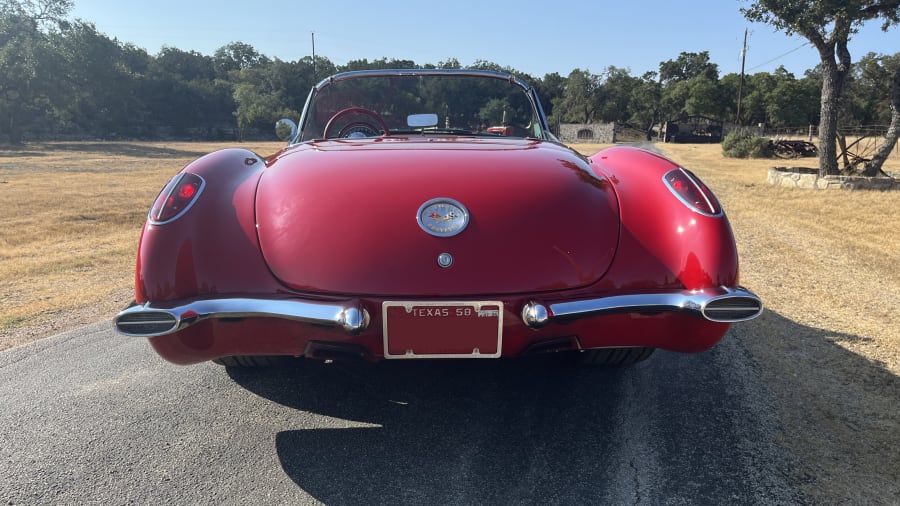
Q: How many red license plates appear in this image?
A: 1